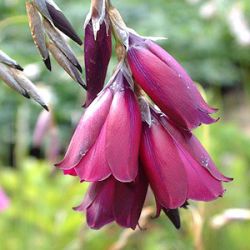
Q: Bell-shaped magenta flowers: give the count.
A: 4